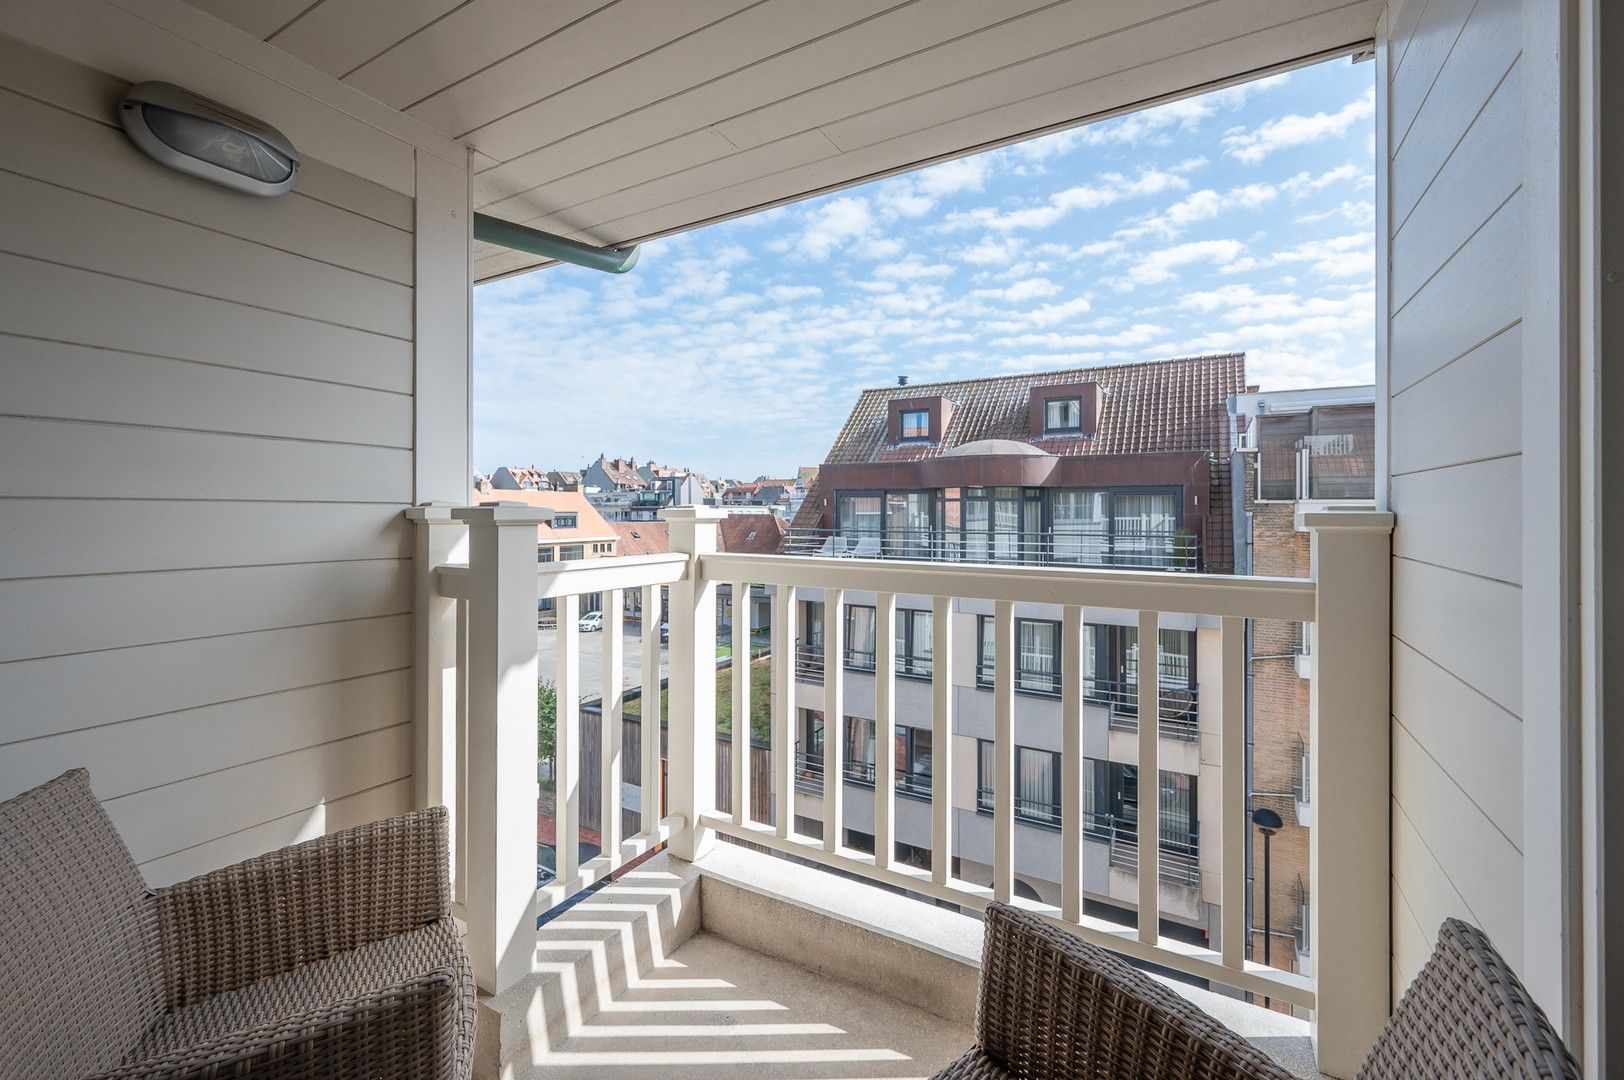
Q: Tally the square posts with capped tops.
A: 4